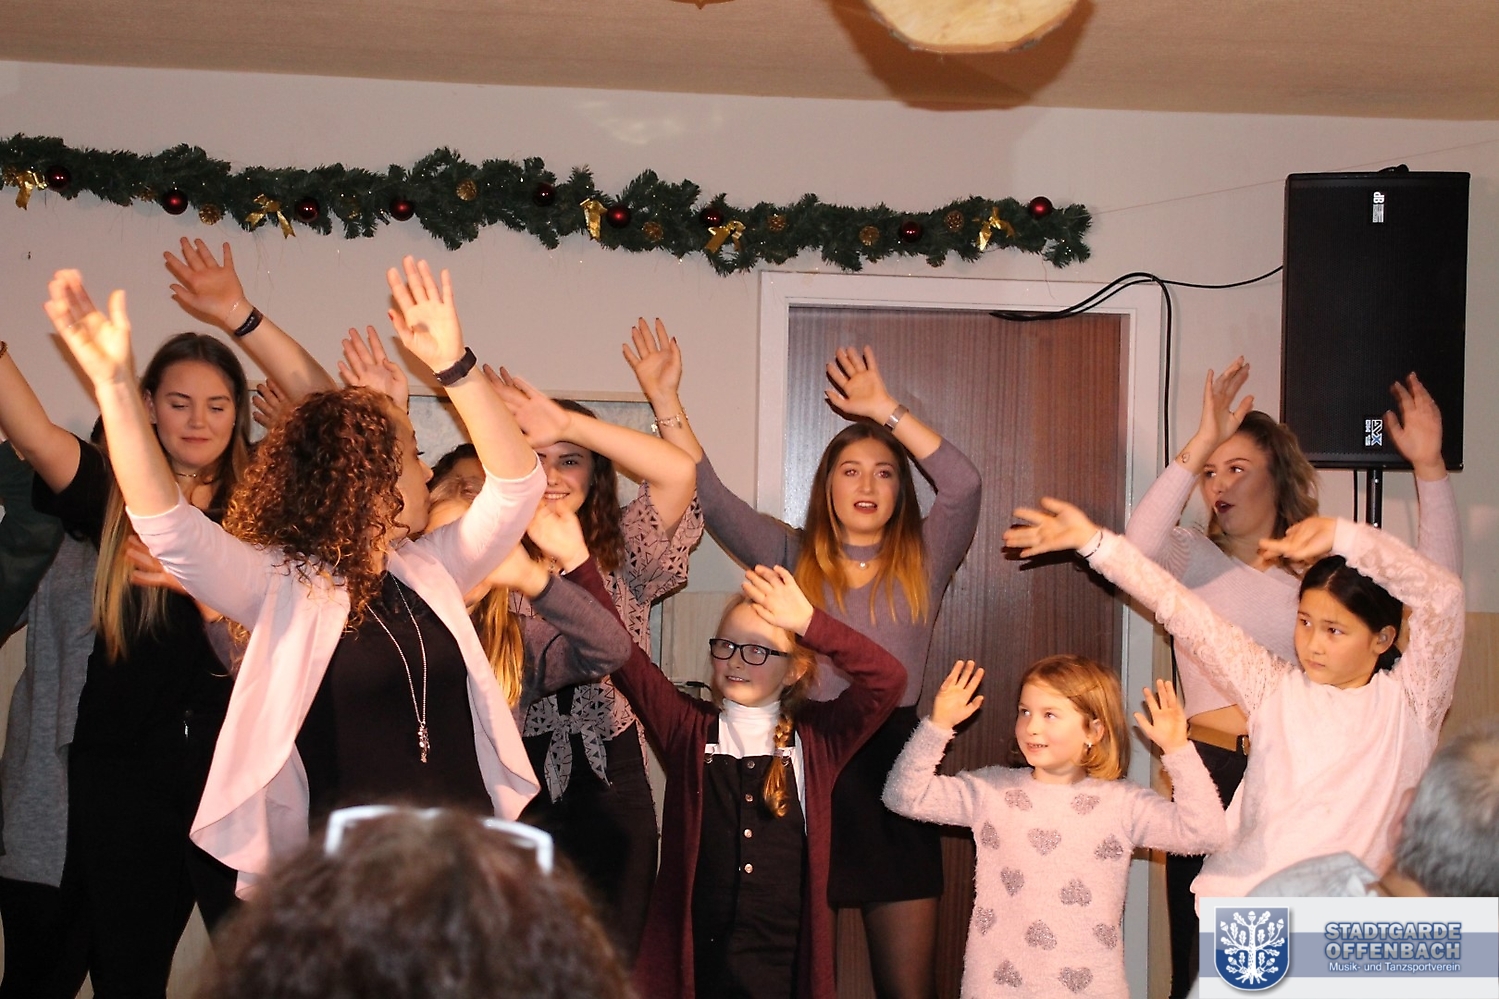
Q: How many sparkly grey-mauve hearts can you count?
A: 12